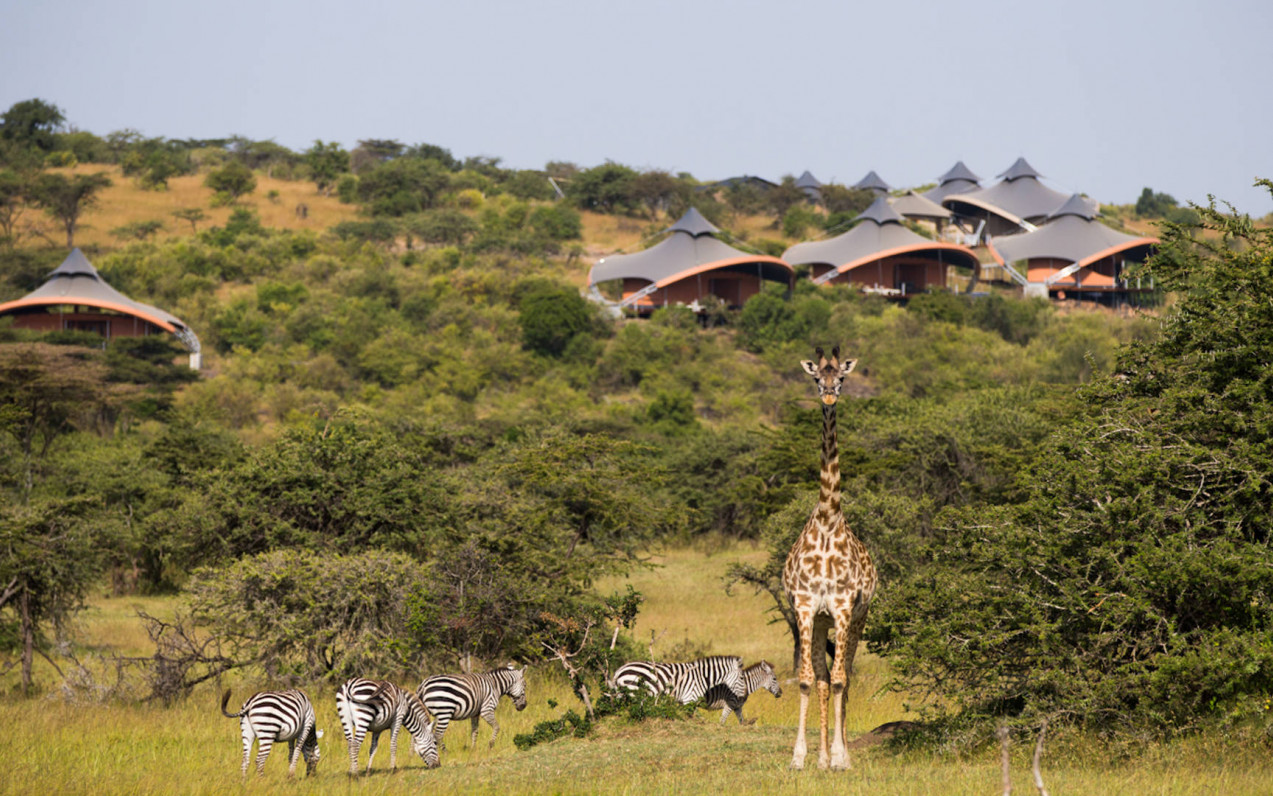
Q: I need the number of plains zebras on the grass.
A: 5